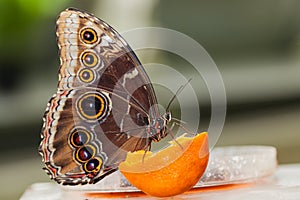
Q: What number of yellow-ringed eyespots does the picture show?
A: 7